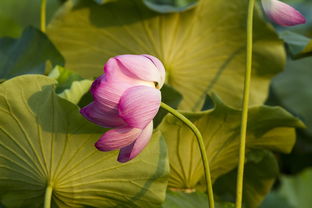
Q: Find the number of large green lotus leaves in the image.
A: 3